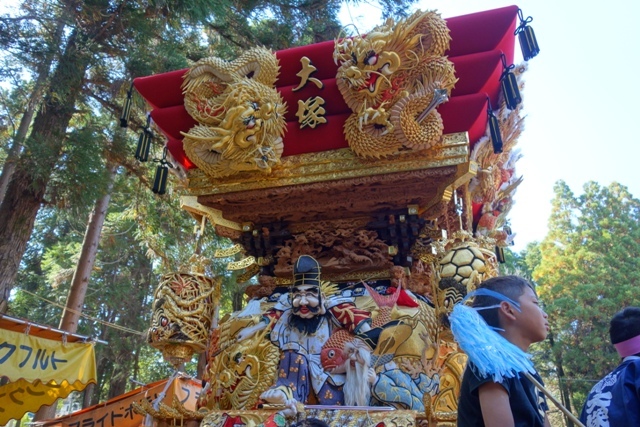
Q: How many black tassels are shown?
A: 6